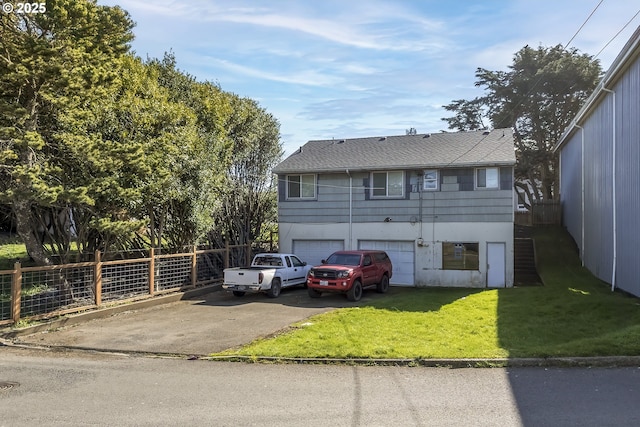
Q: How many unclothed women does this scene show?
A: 0